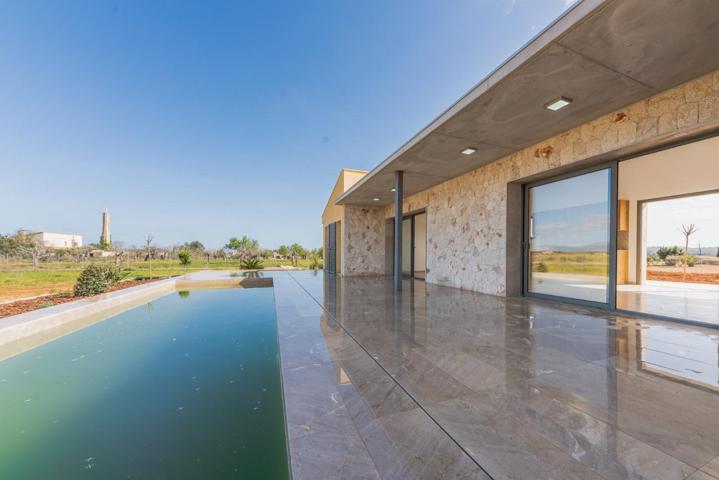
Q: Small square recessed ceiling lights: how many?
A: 4